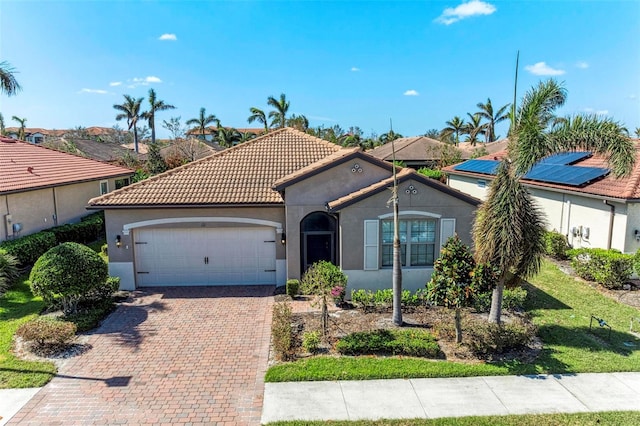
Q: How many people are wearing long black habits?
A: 0